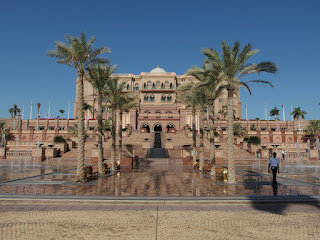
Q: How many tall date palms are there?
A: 8